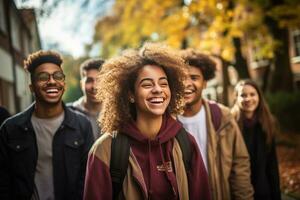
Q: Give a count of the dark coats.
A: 2